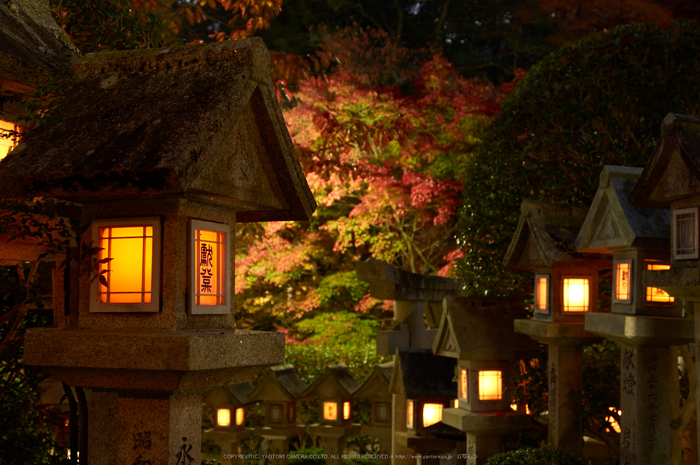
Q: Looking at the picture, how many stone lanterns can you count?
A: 11